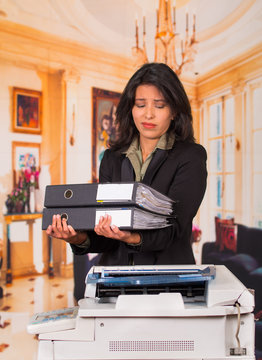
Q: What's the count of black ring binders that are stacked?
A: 2